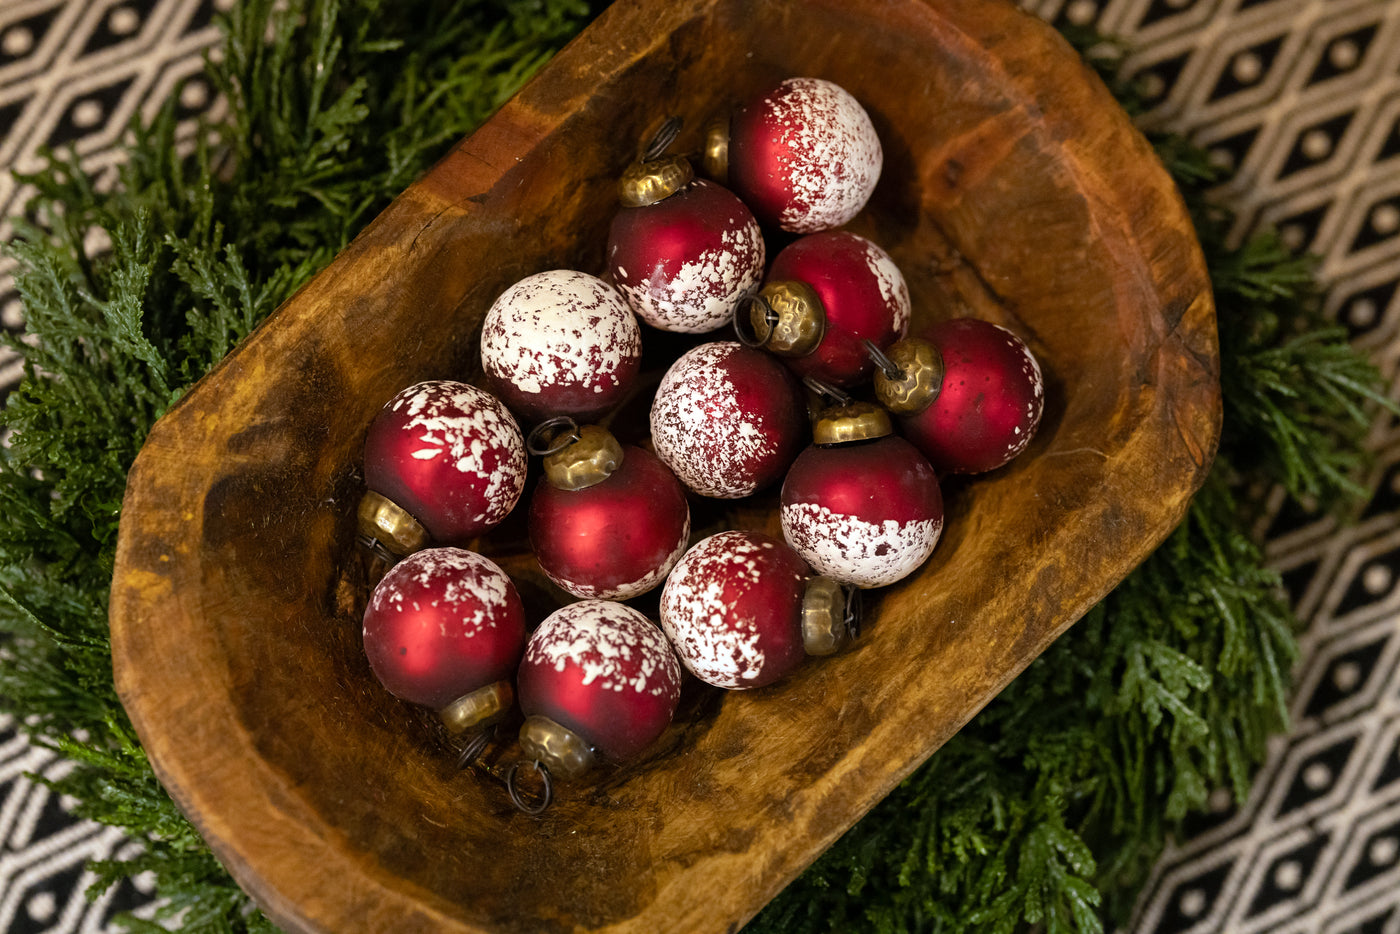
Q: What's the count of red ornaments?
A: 12